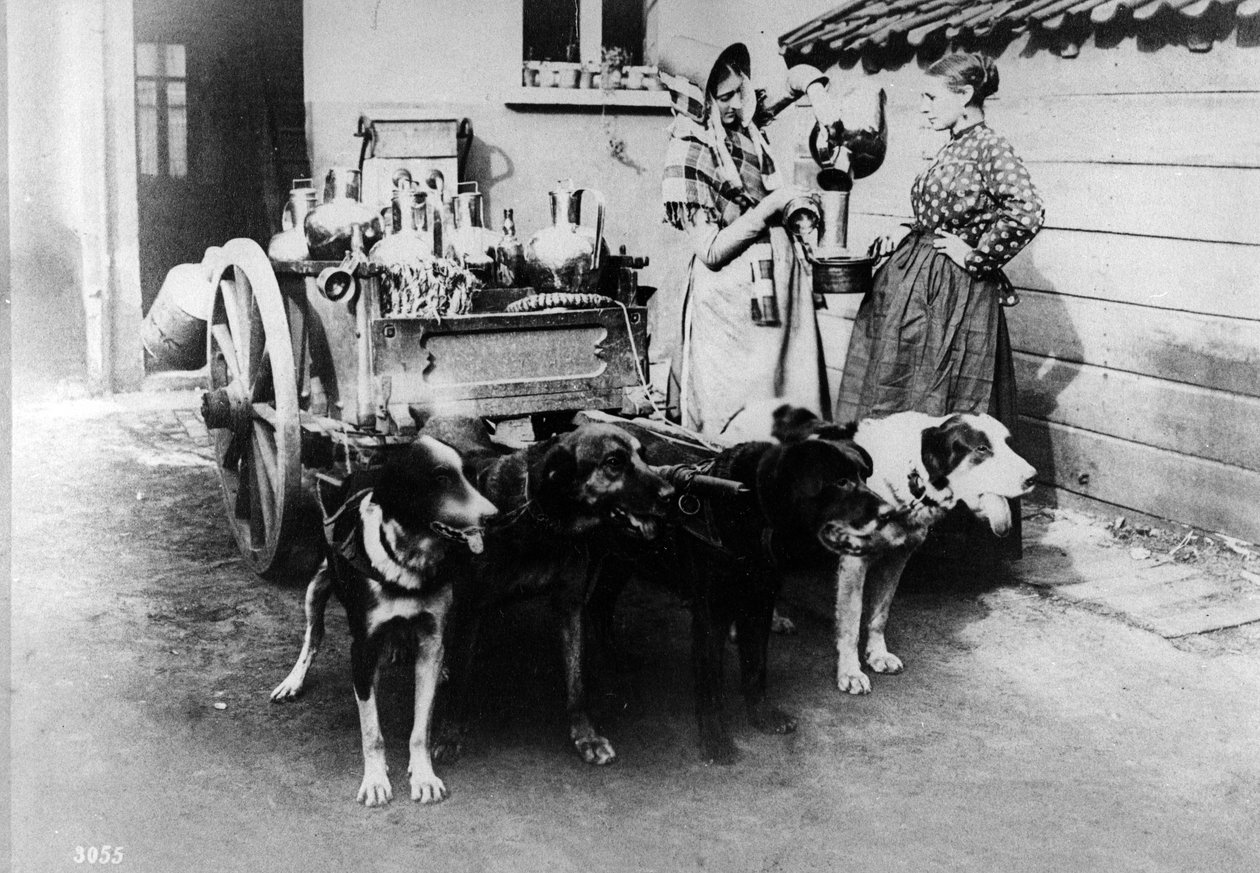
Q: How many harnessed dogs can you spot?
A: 4